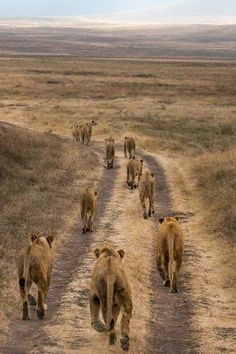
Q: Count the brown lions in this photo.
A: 11